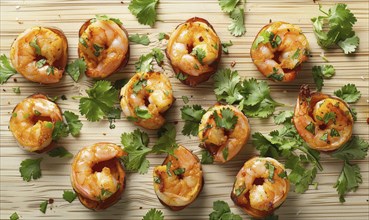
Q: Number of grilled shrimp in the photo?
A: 11